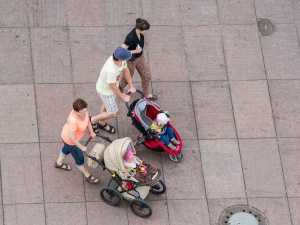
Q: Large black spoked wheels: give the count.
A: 3